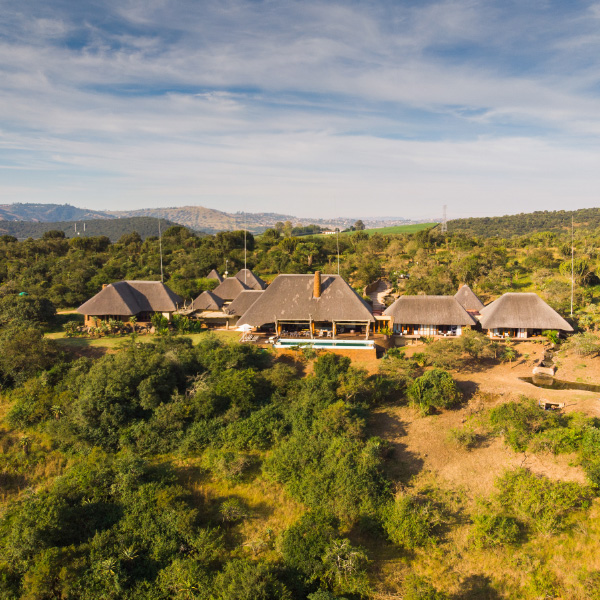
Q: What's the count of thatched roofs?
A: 10